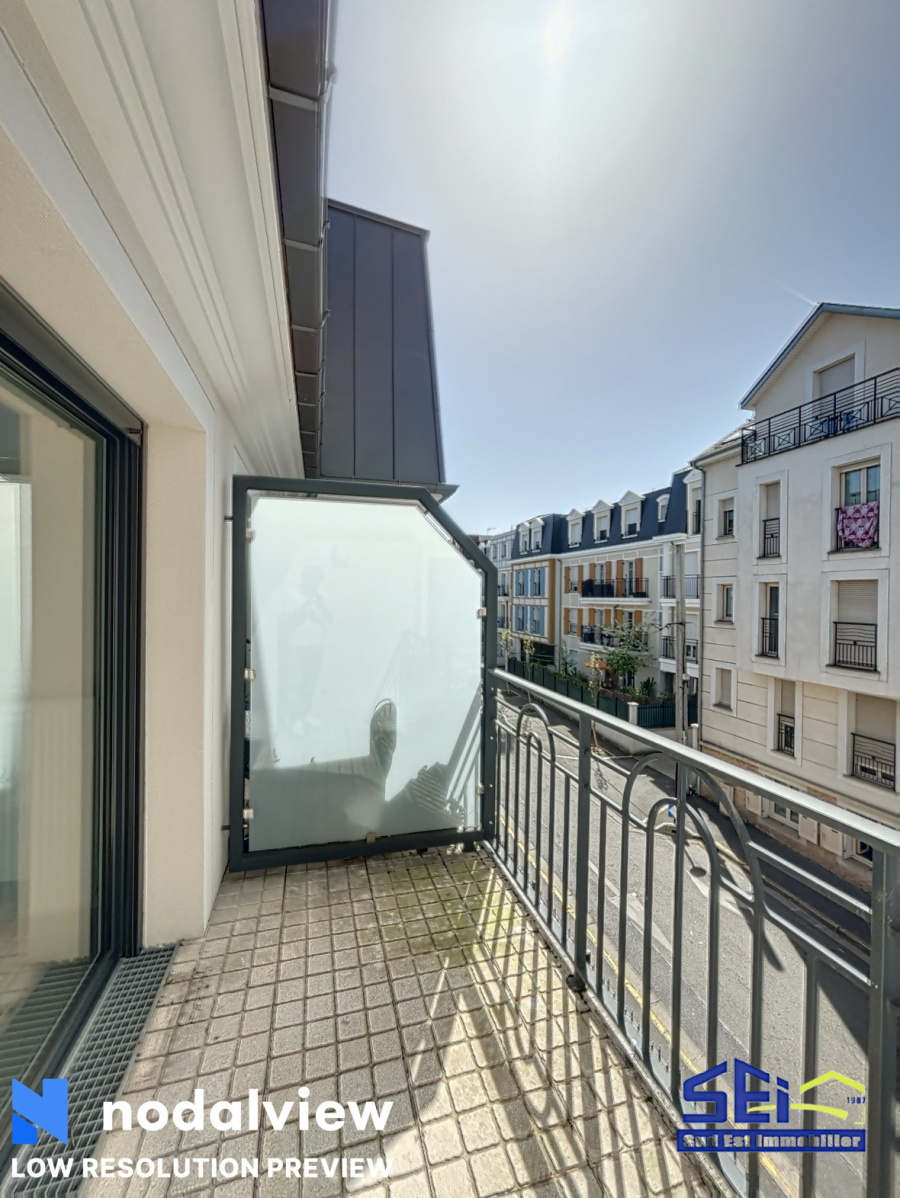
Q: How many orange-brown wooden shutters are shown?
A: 12